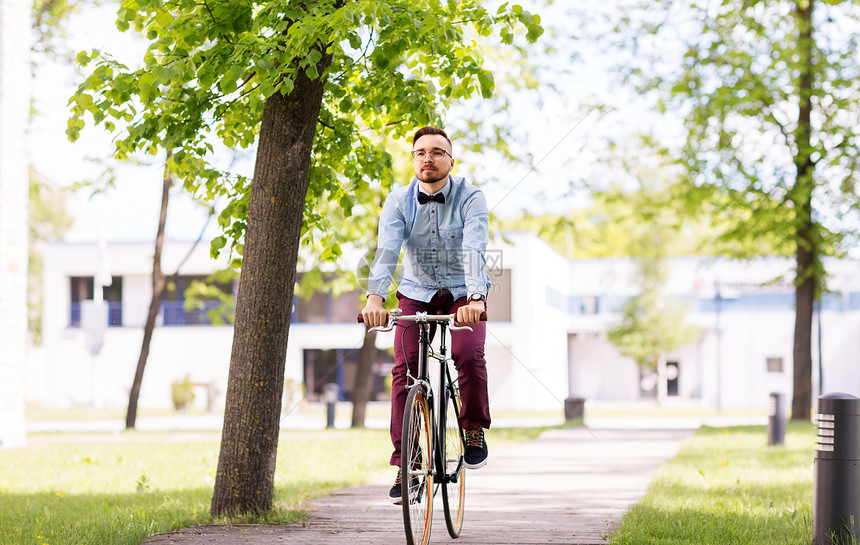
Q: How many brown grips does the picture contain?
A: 2